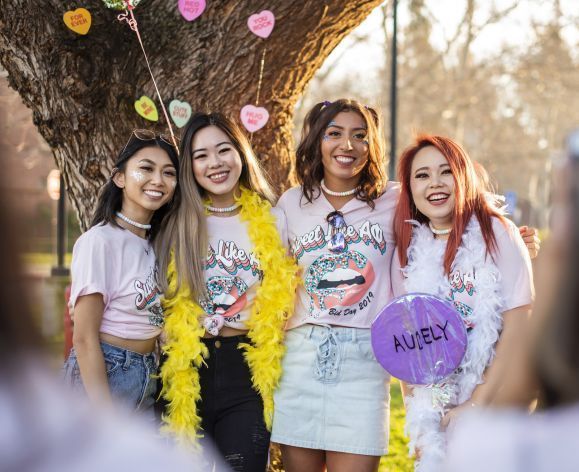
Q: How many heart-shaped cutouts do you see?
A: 6